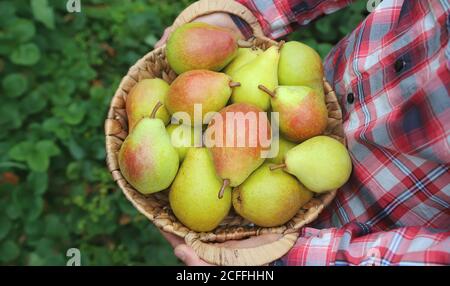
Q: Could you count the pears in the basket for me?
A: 14